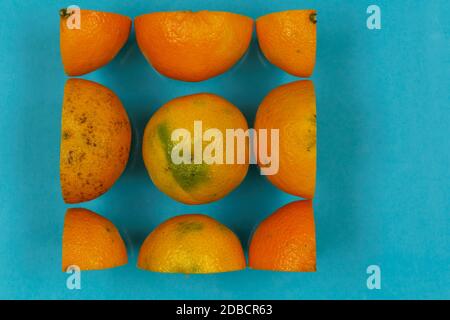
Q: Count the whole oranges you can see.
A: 1